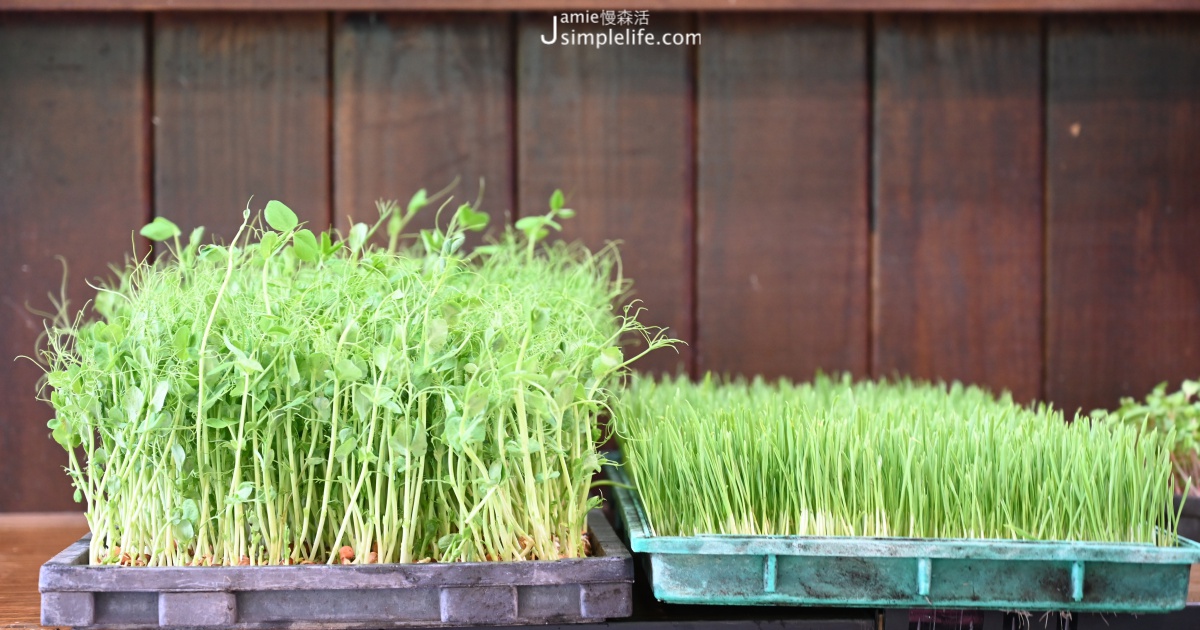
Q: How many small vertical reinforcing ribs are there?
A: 3